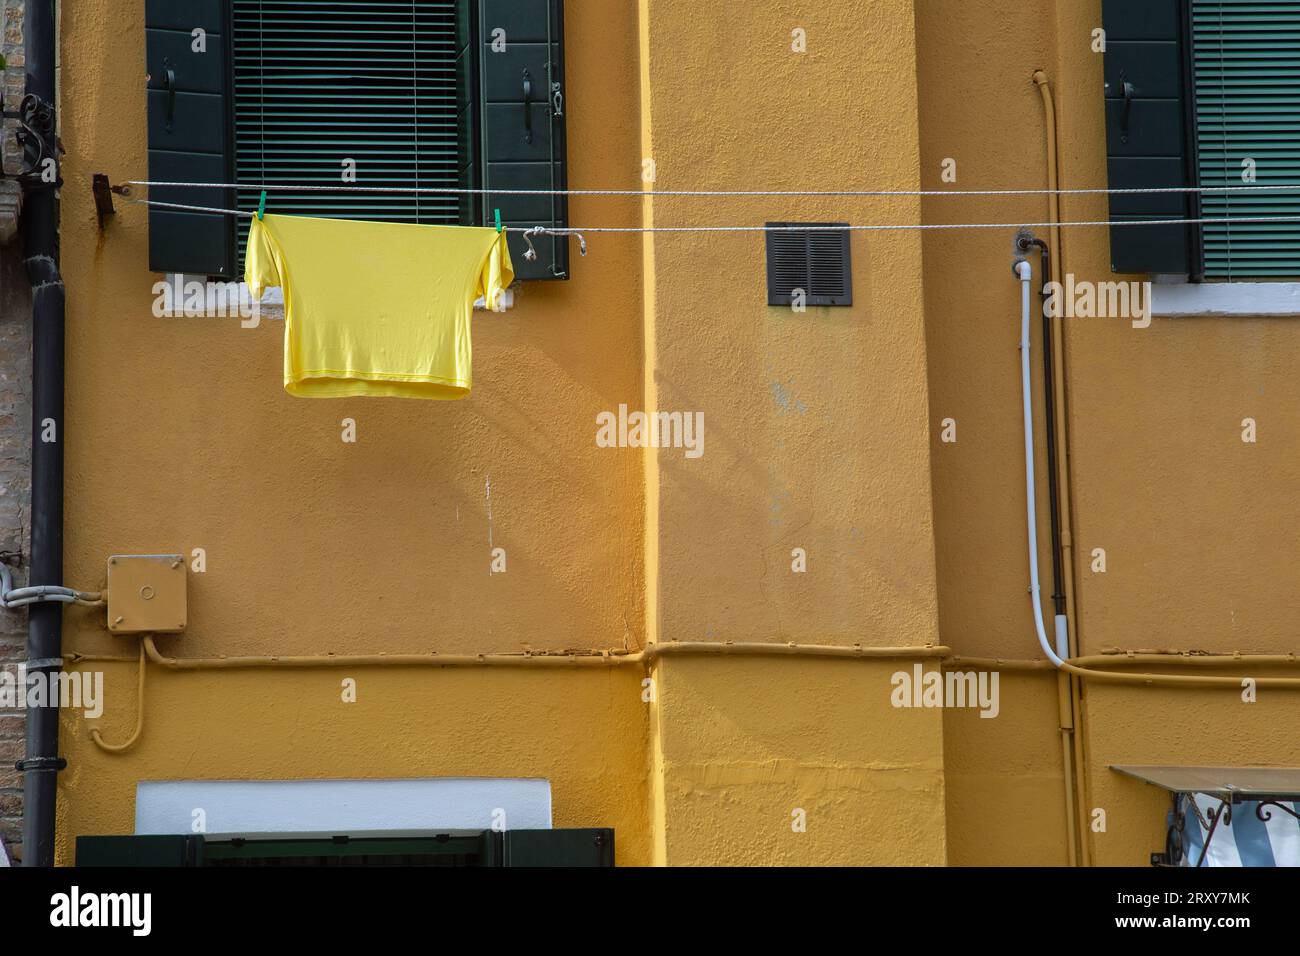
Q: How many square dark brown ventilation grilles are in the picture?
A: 1